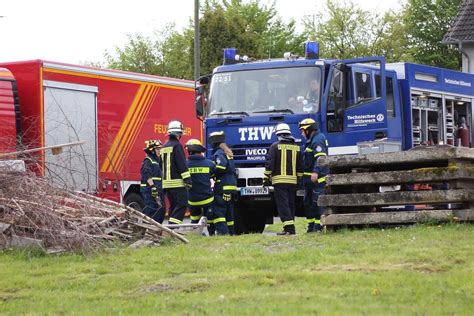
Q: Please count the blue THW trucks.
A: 1